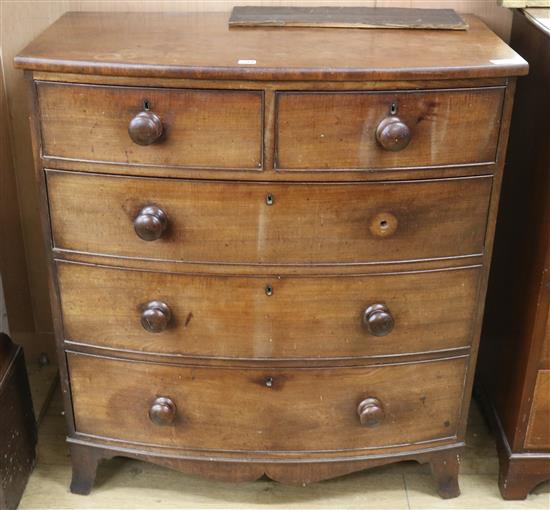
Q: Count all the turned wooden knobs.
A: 7